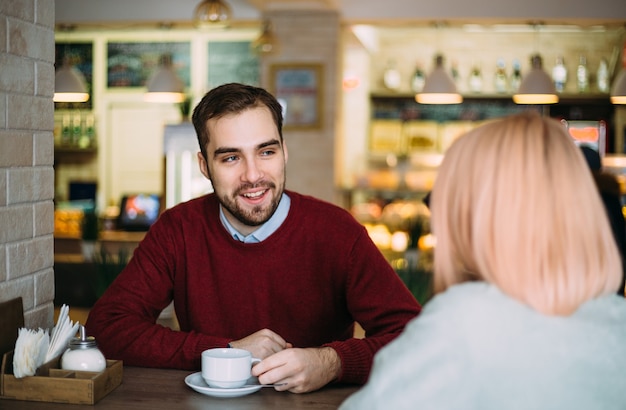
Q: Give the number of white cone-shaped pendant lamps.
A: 5